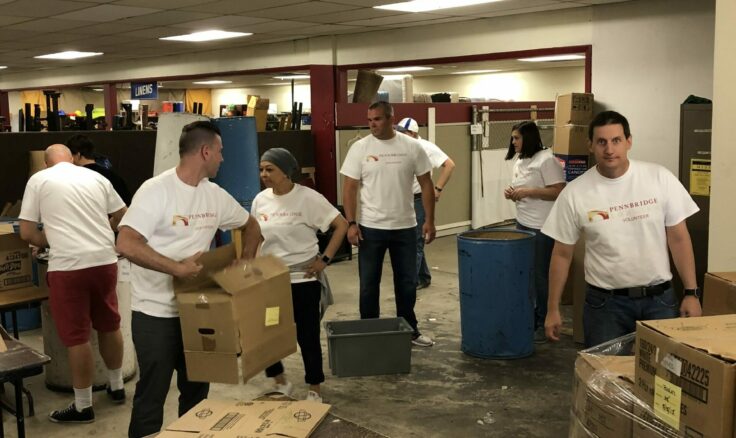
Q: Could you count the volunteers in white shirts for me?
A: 7